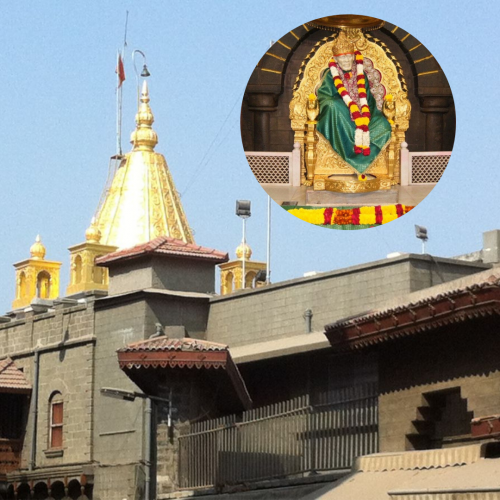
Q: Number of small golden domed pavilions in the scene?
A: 3